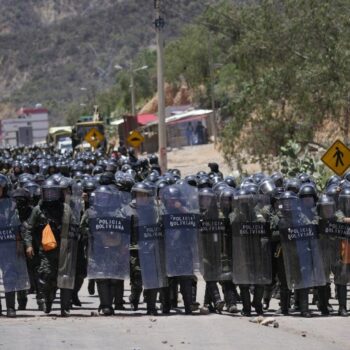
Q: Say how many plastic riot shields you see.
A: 9